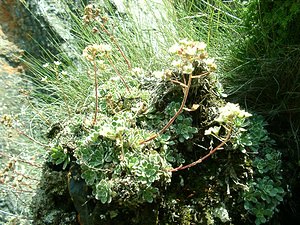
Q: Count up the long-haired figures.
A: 0